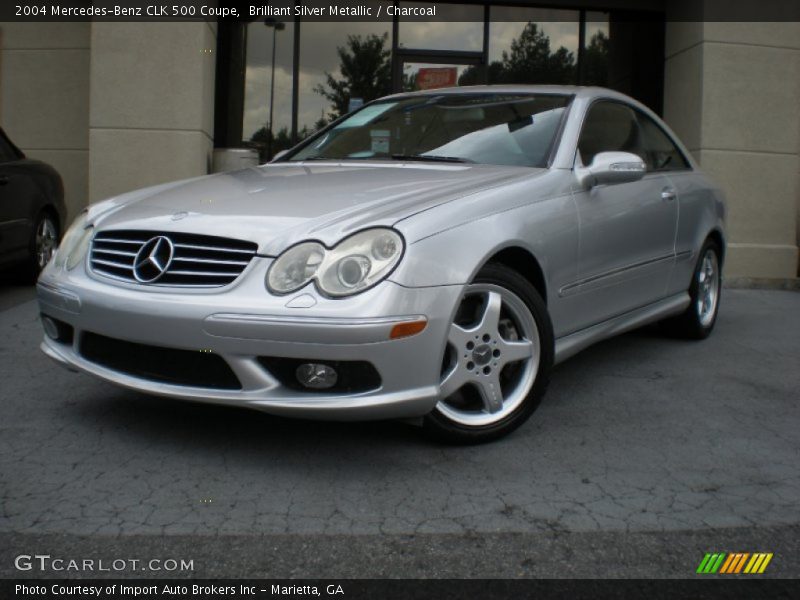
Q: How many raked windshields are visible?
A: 1